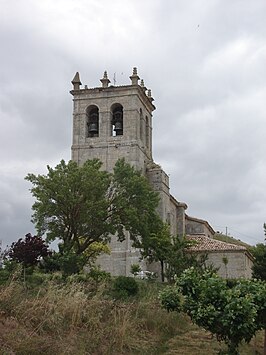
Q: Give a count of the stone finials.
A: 5